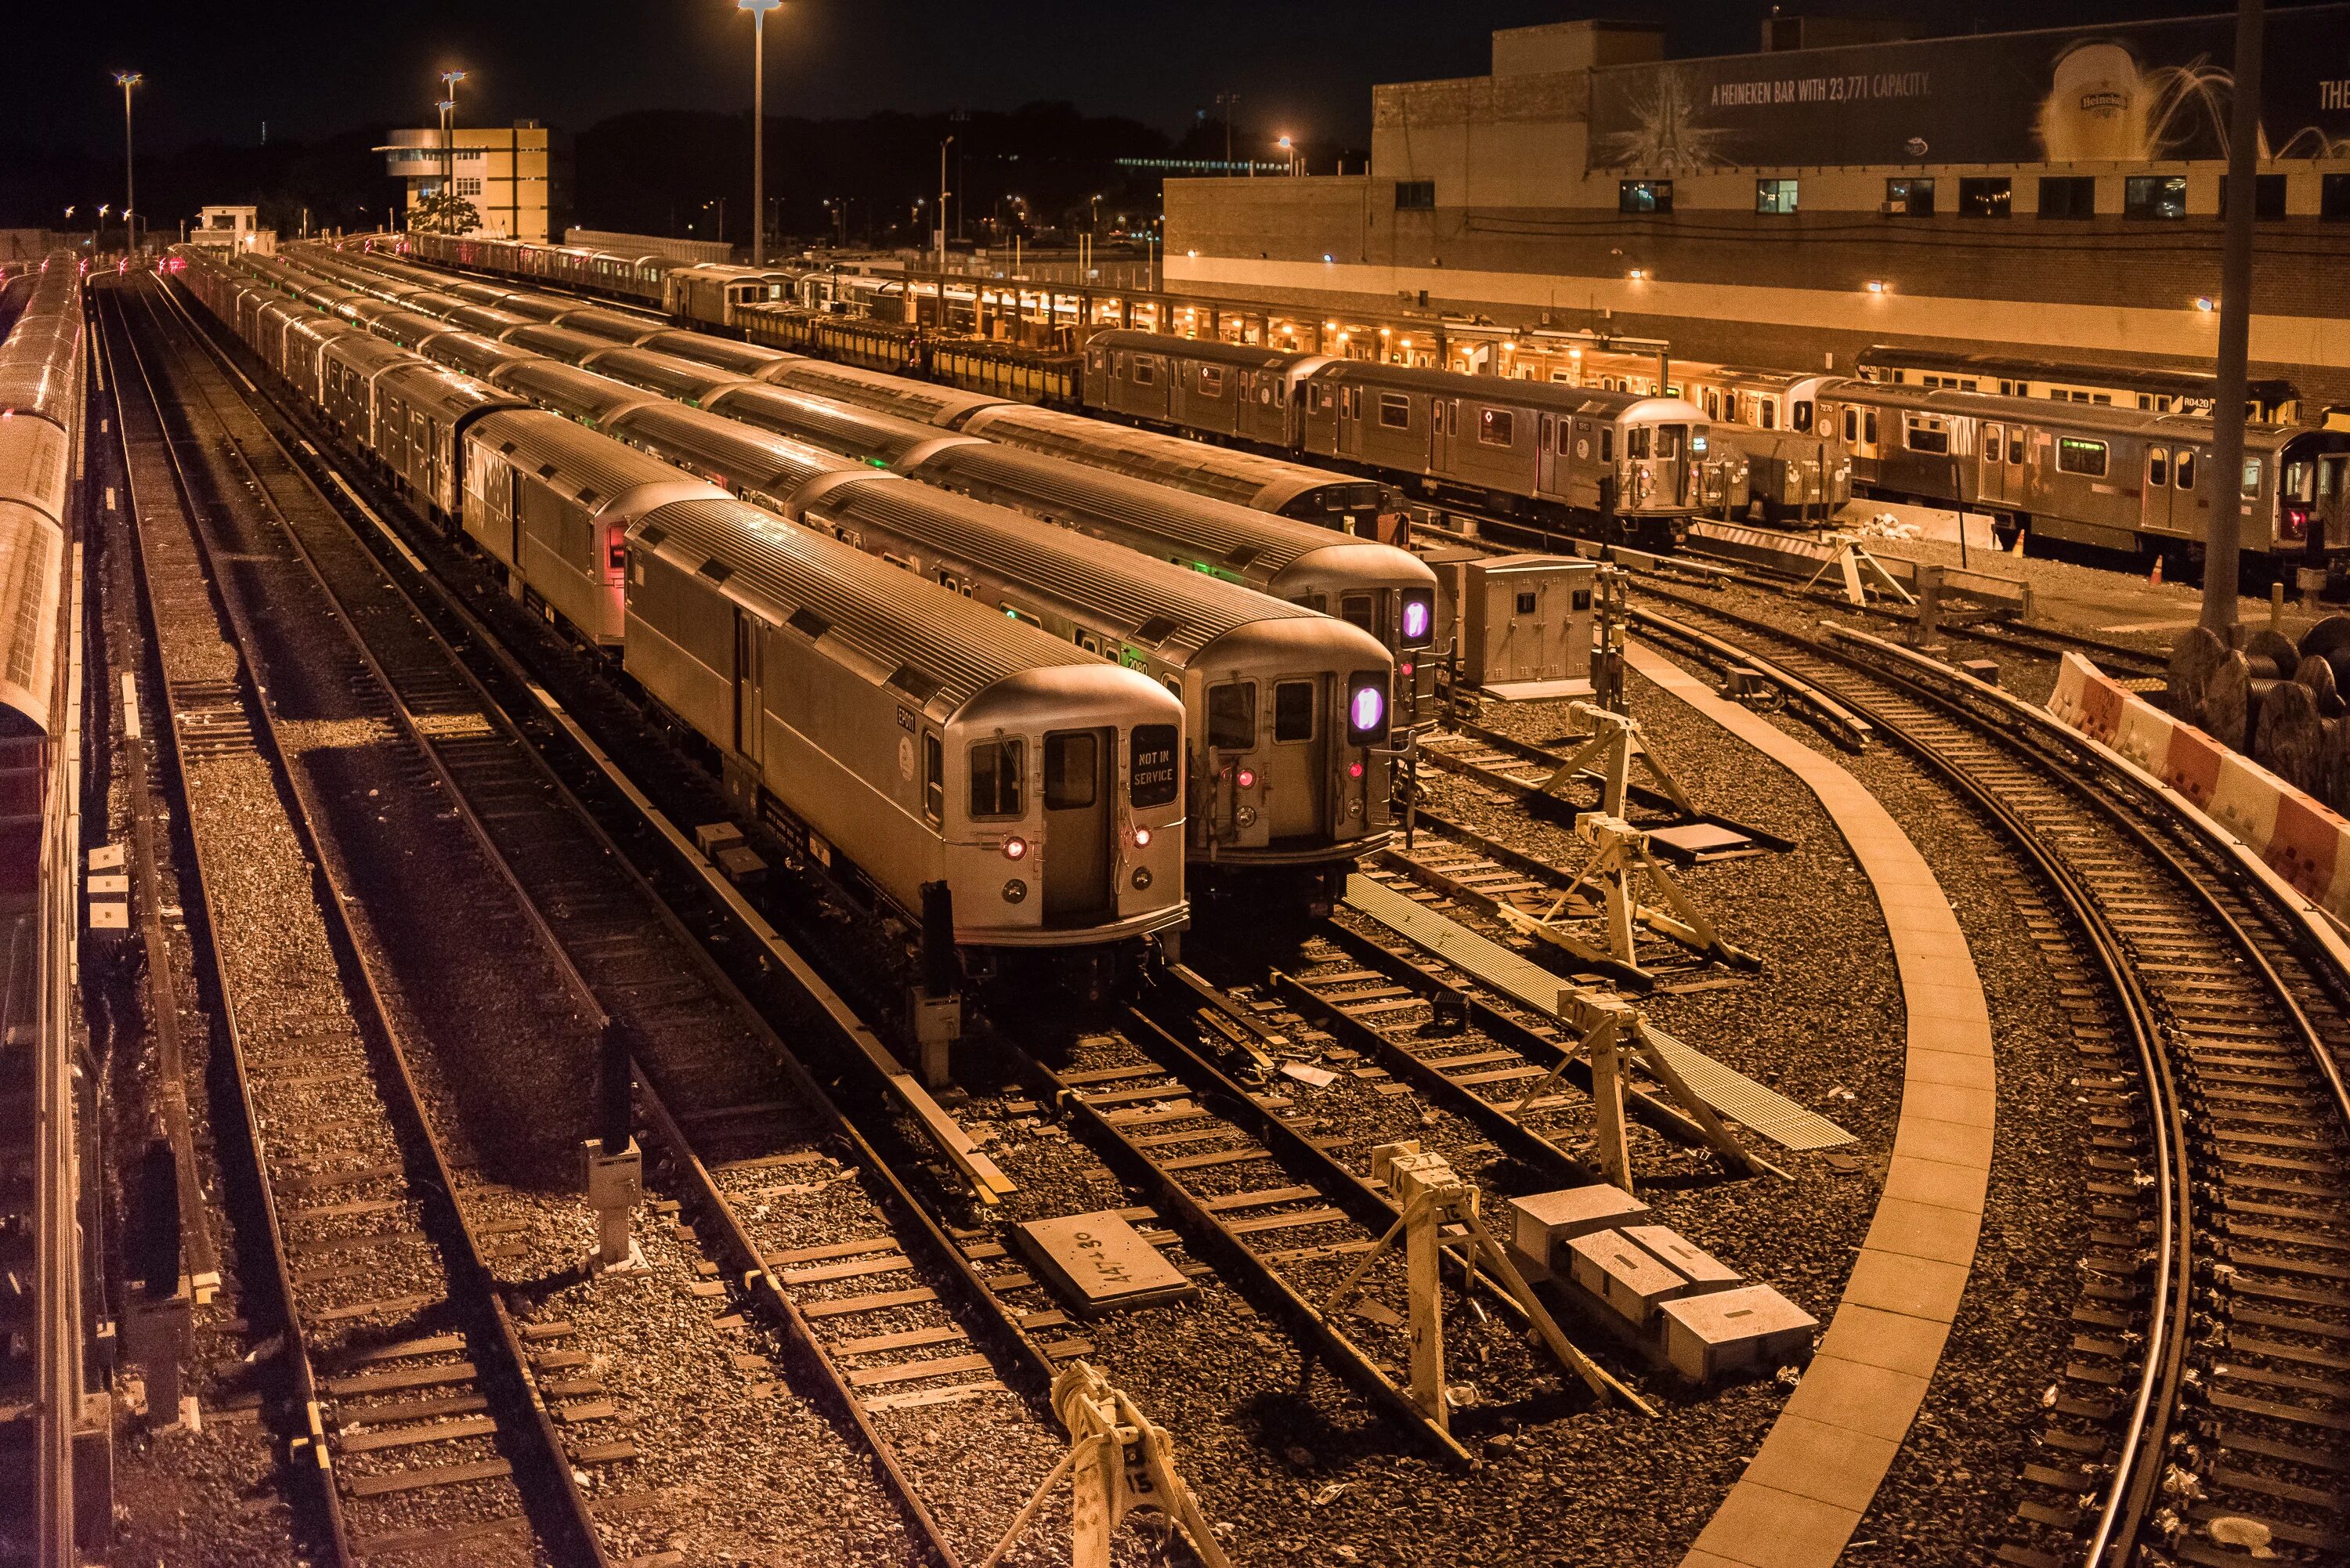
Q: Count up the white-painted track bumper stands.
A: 6